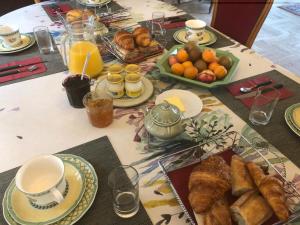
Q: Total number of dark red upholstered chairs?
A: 1